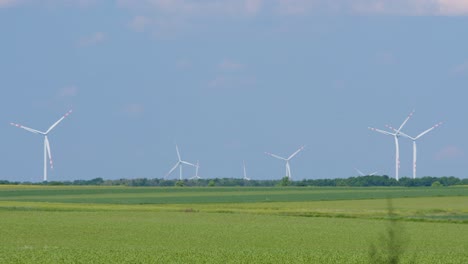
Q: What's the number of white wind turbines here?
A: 8